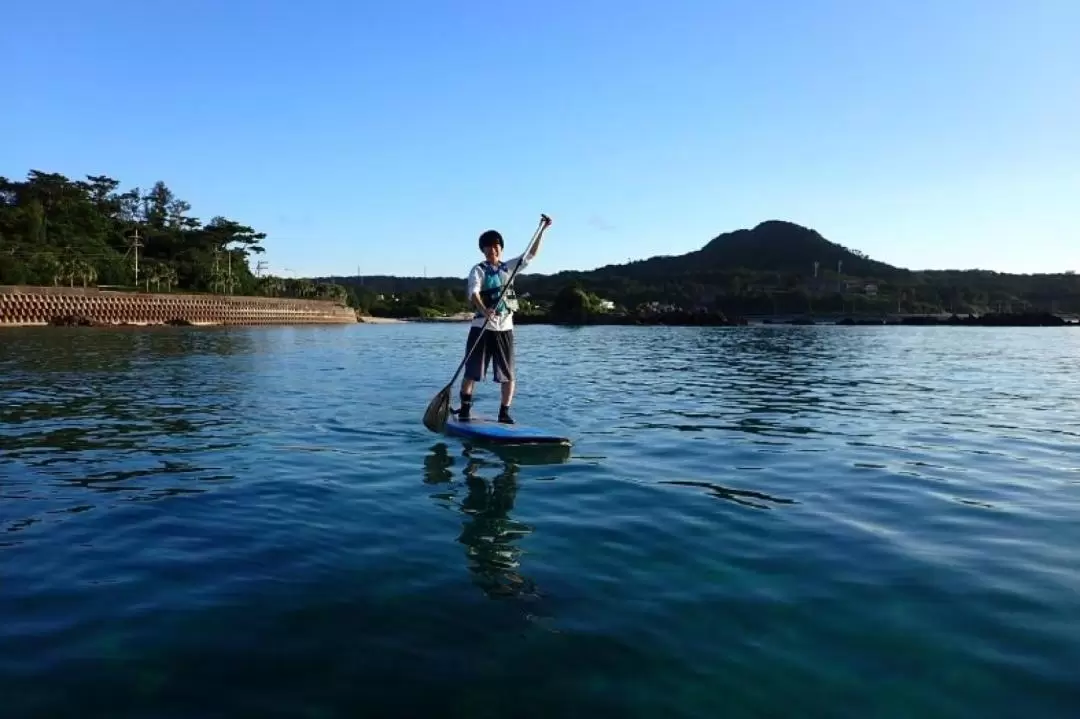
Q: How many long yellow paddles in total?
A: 0